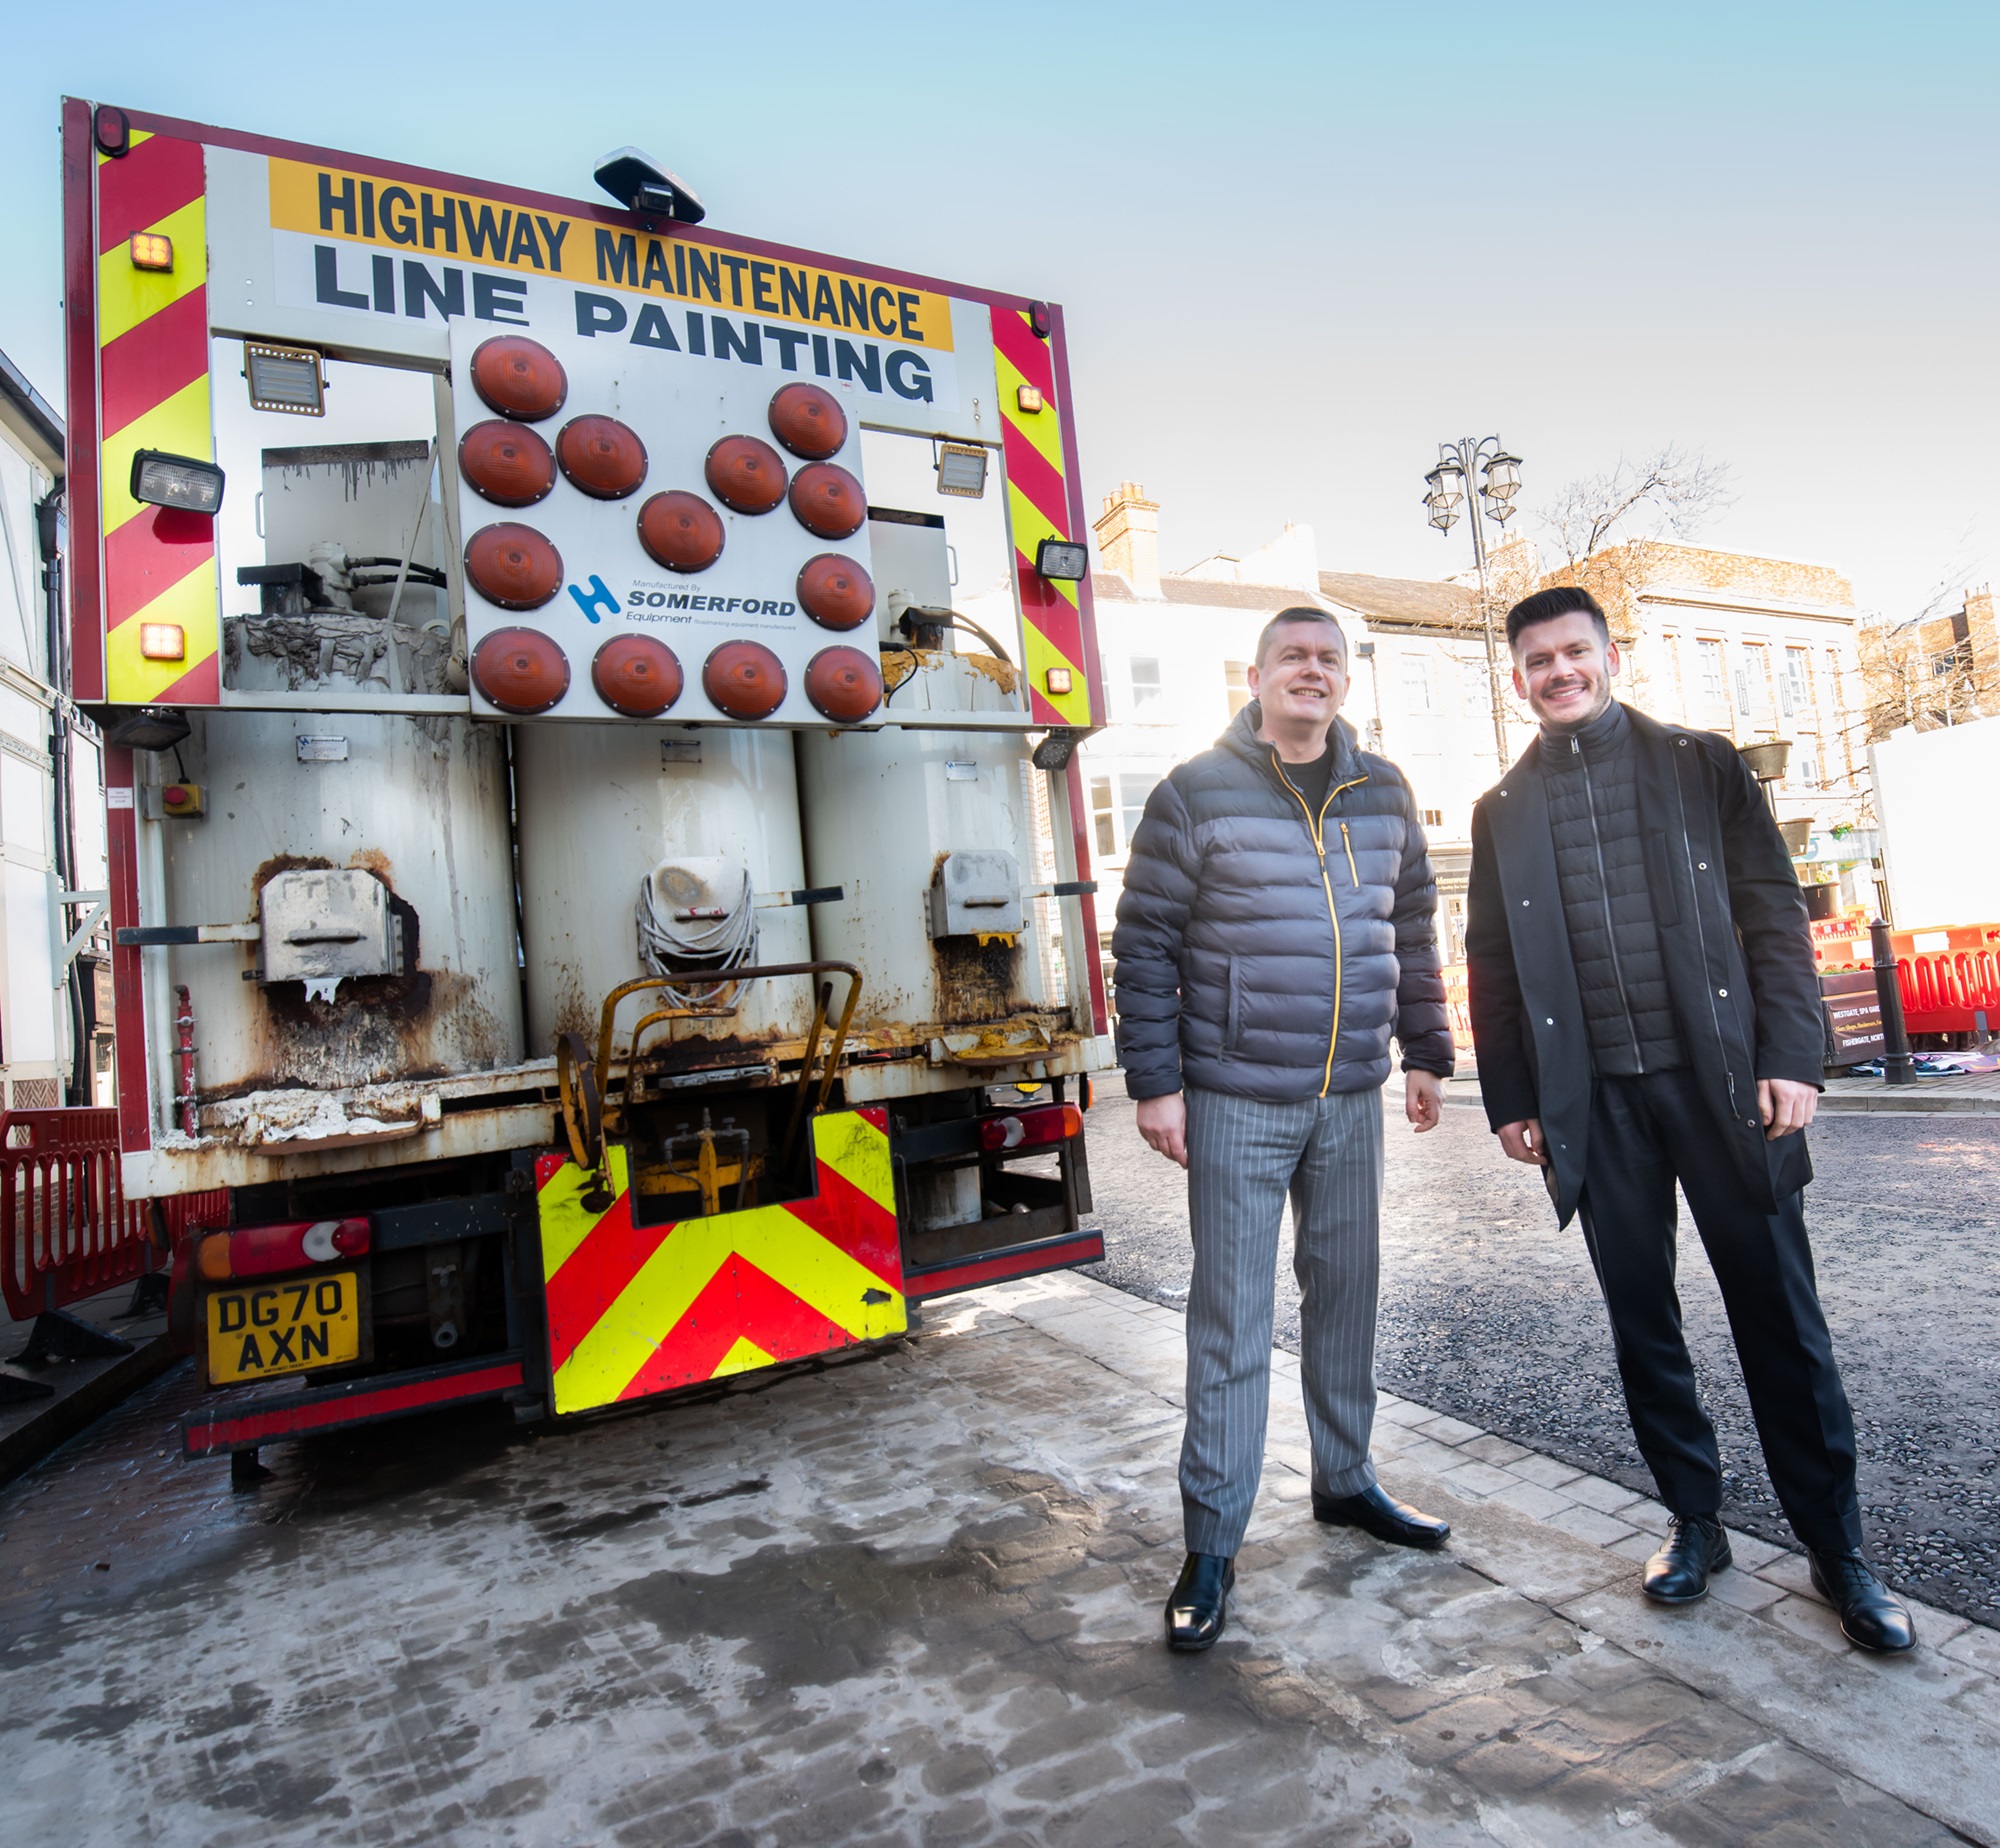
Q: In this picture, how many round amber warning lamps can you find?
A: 13